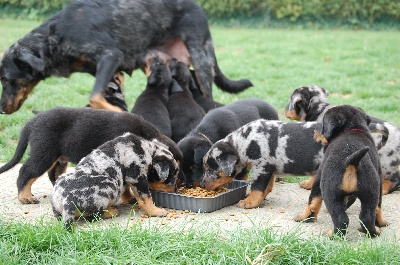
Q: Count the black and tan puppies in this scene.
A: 6